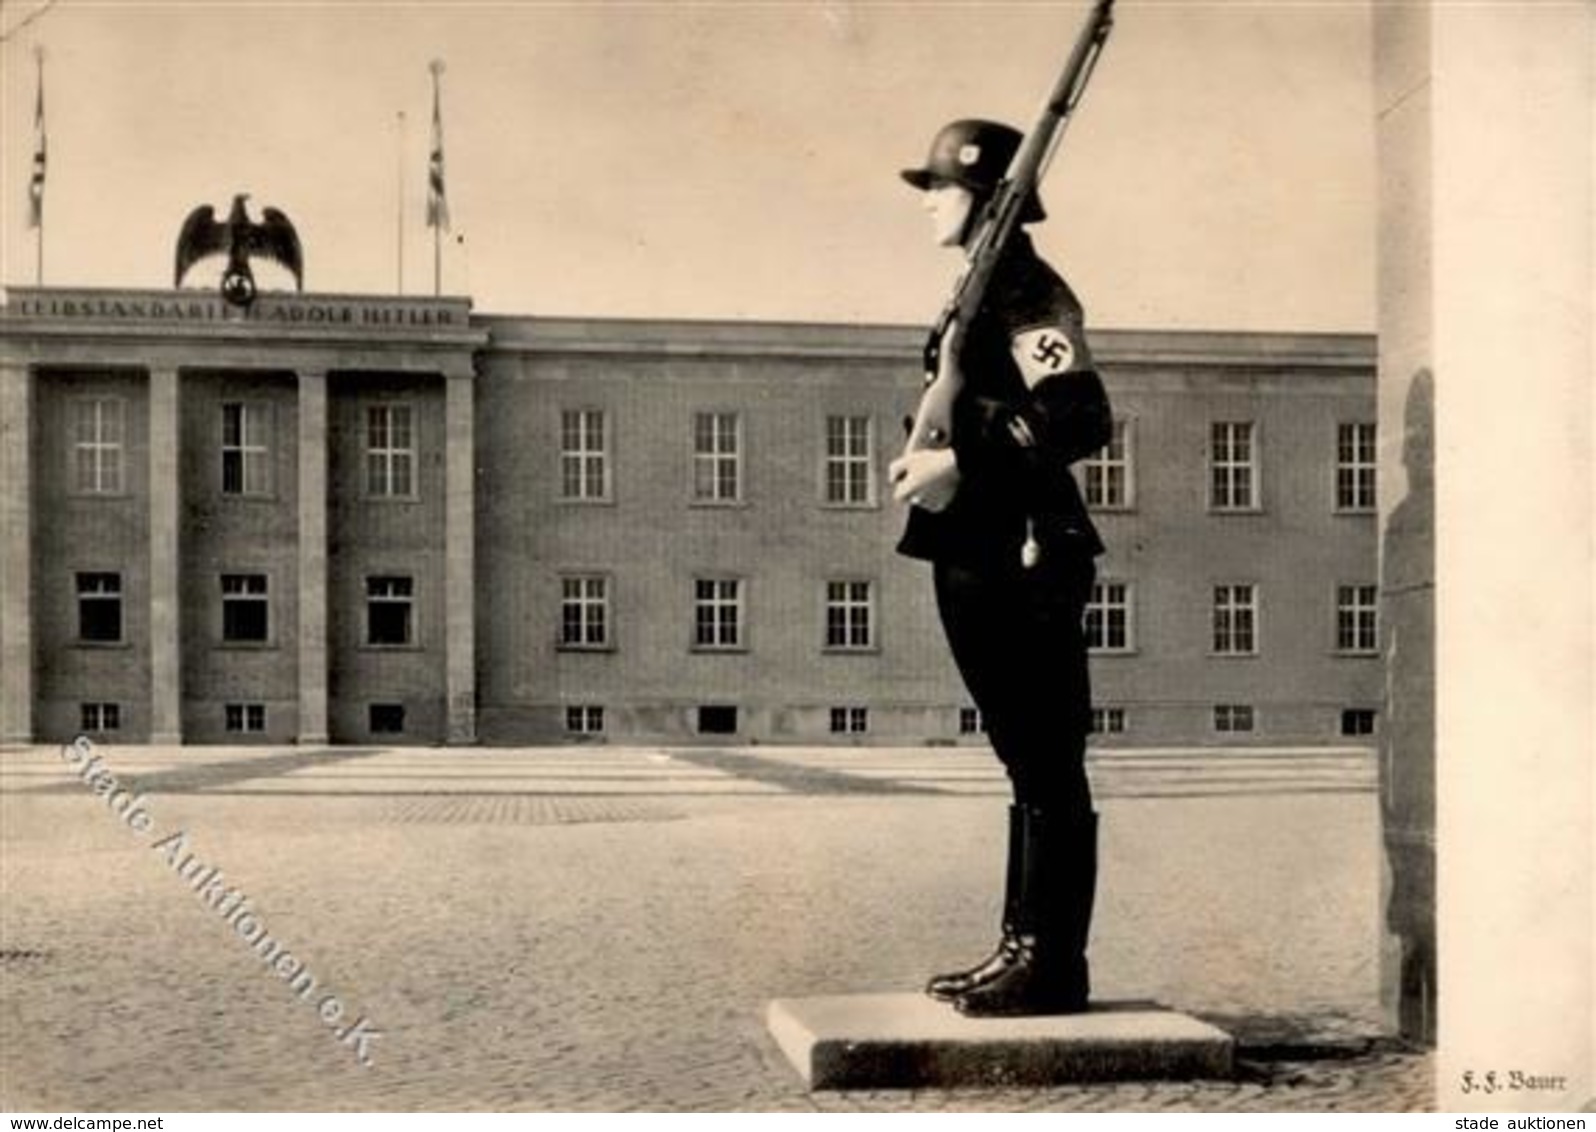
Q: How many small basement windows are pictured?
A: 10